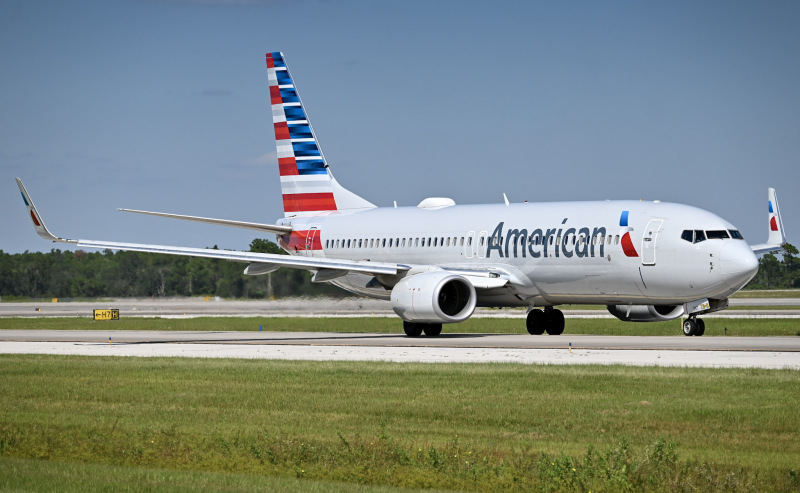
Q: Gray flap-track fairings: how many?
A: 2